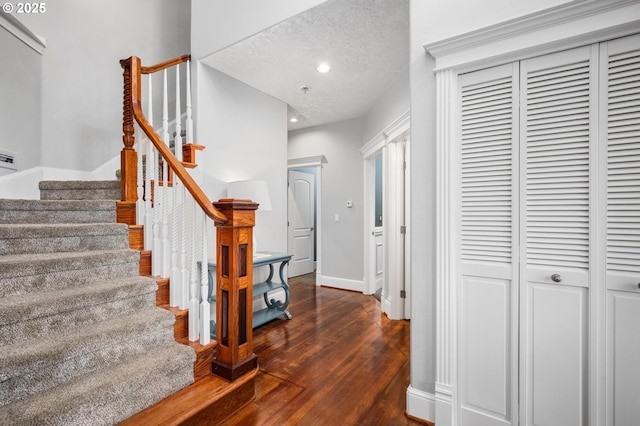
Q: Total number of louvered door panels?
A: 3